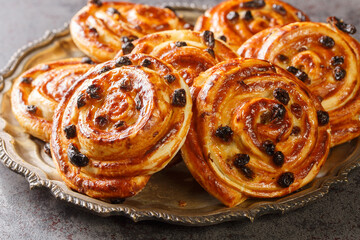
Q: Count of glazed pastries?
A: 7